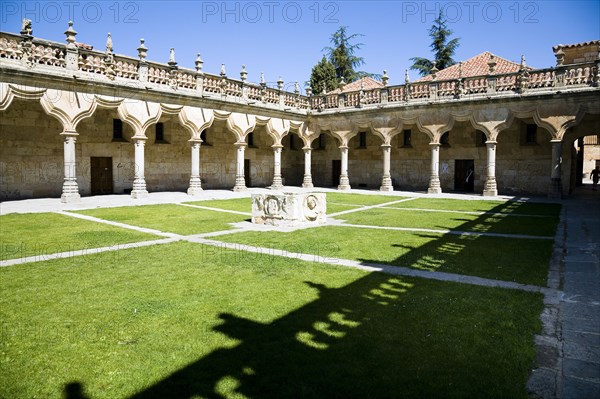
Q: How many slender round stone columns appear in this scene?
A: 11